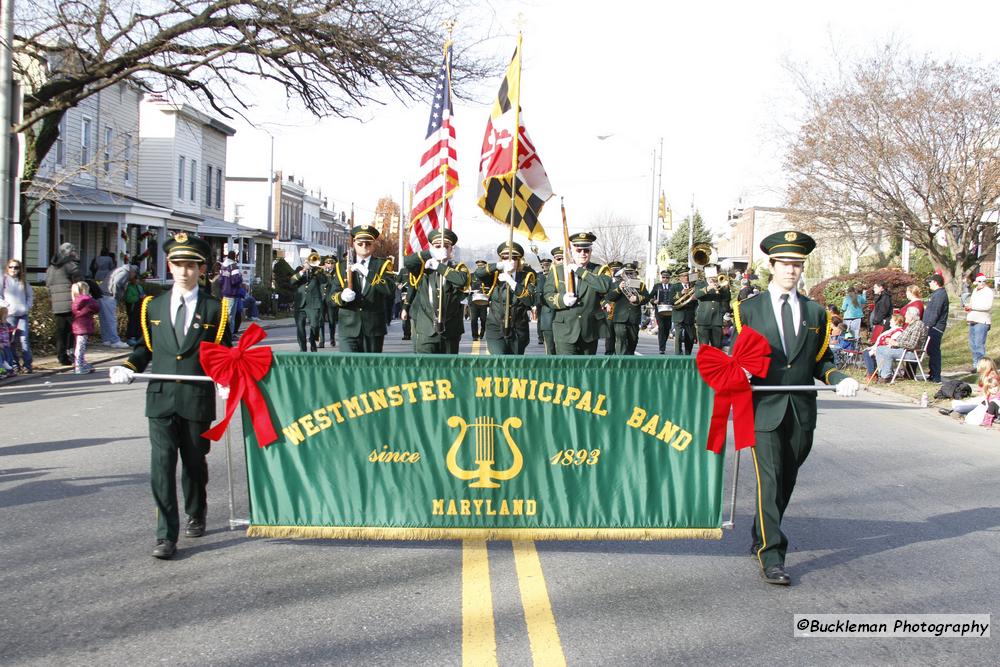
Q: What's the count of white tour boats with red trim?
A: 0